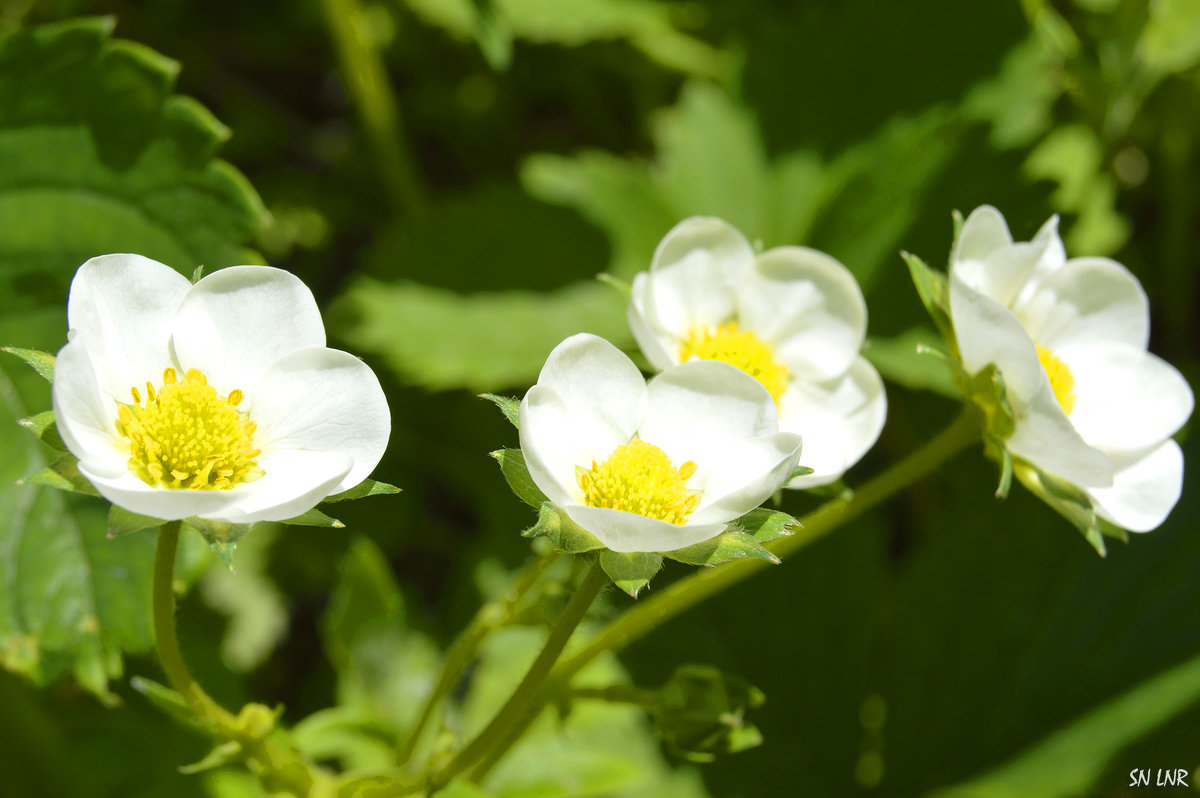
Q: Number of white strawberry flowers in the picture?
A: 4